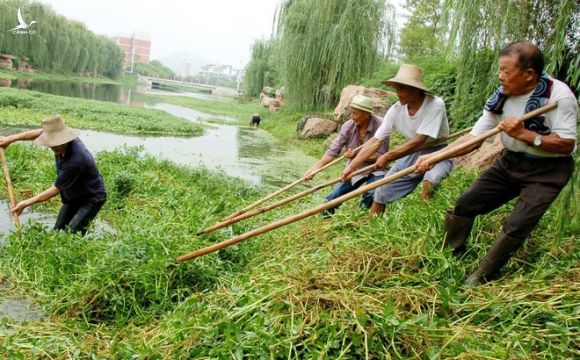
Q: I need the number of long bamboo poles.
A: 4